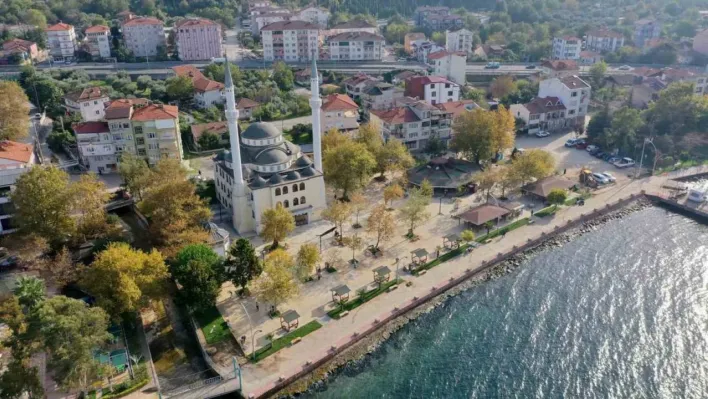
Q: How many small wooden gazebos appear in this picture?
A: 5